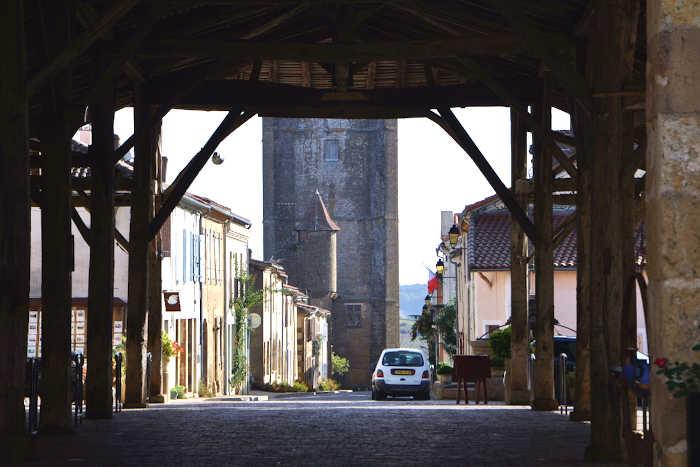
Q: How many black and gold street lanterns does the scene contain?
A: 3